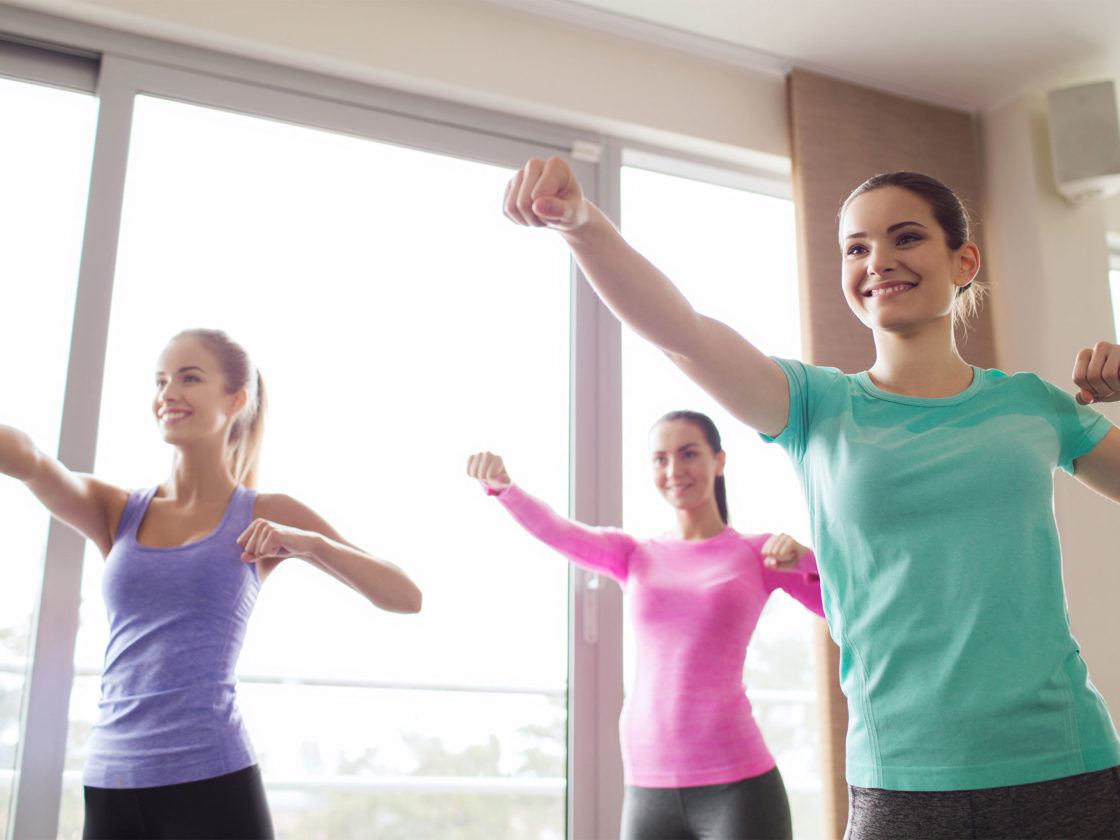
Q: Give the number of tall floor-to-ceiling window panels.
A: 3